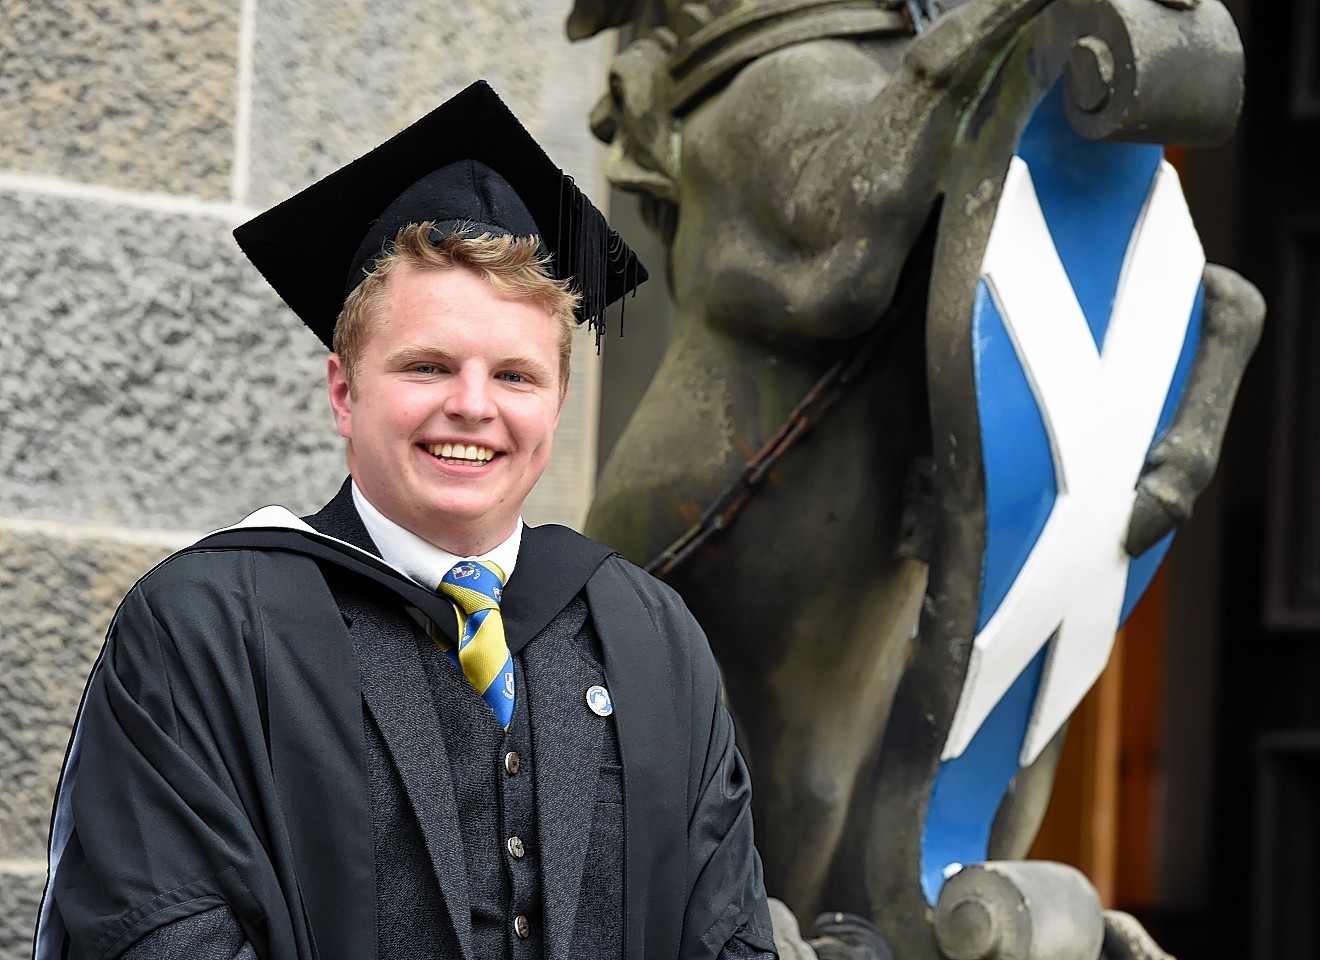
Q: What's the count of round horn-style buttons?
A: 3